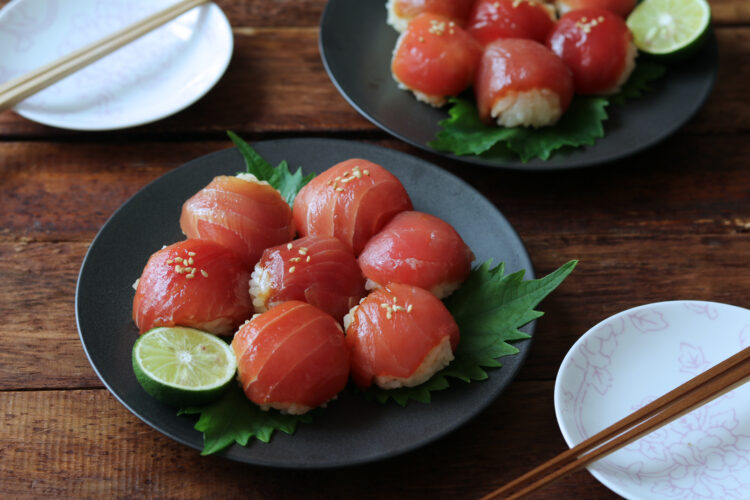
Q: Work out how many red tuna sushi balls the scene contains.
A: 13